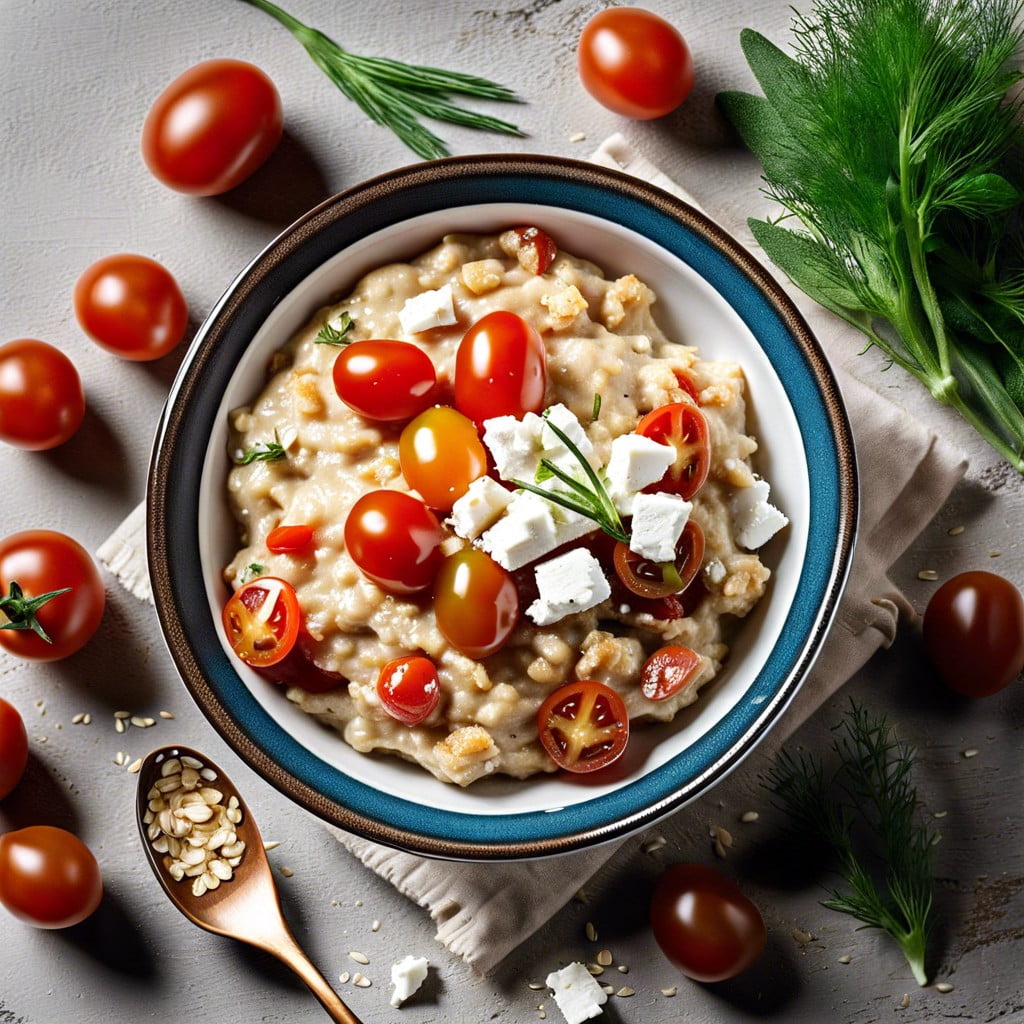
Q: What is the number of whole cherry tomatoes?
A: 14